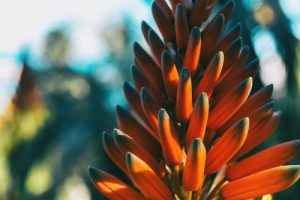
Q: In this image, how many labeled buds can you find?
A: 0